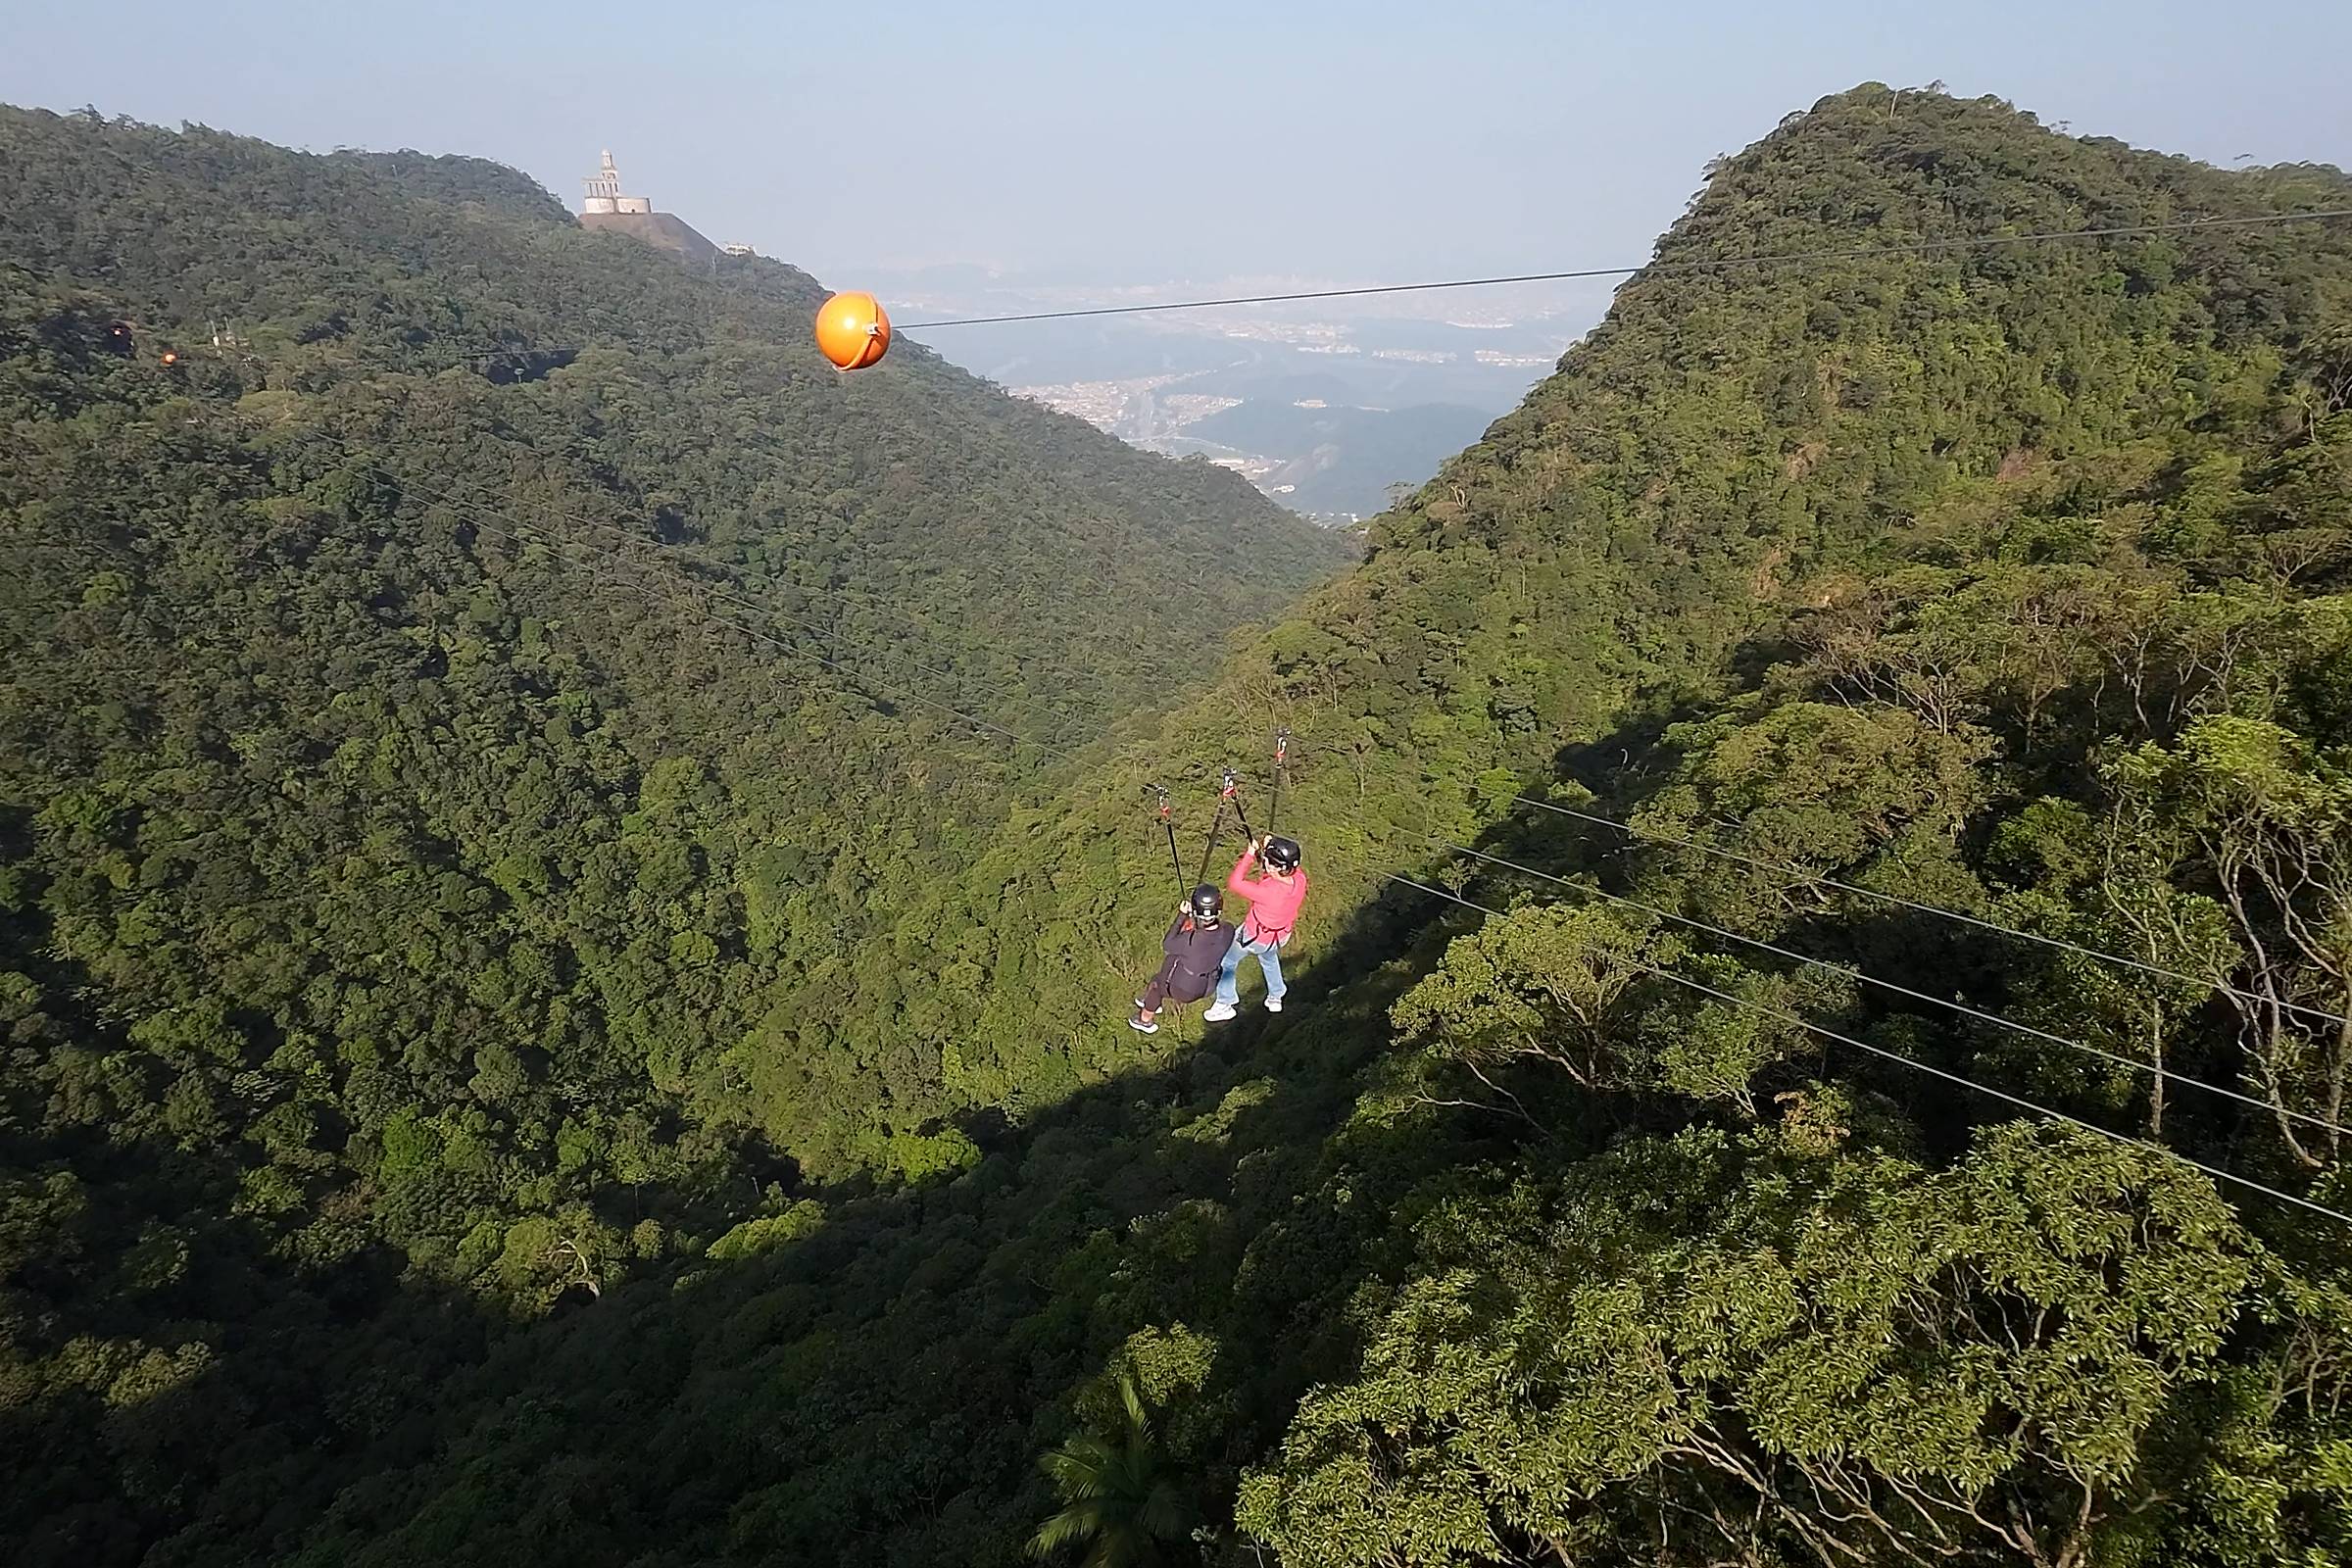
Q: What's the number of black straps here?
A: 4